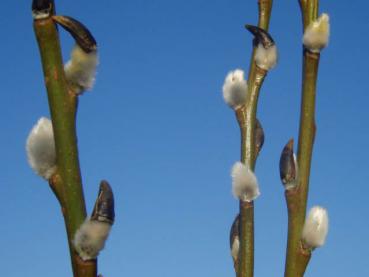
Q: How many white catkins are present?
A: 8